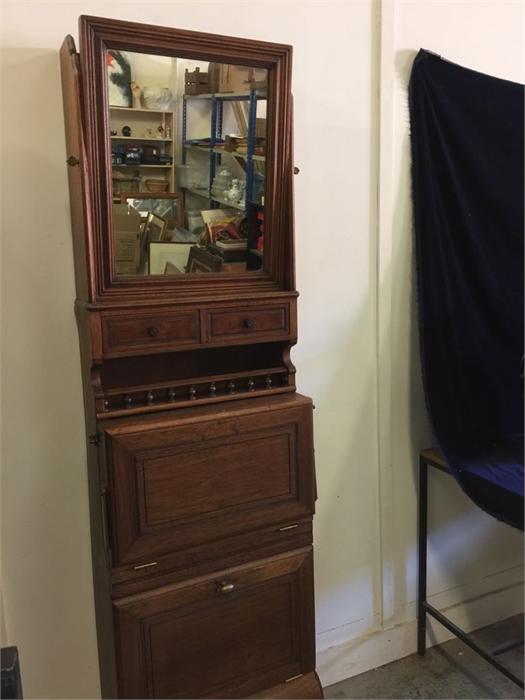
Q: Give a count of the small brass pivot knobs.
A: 2